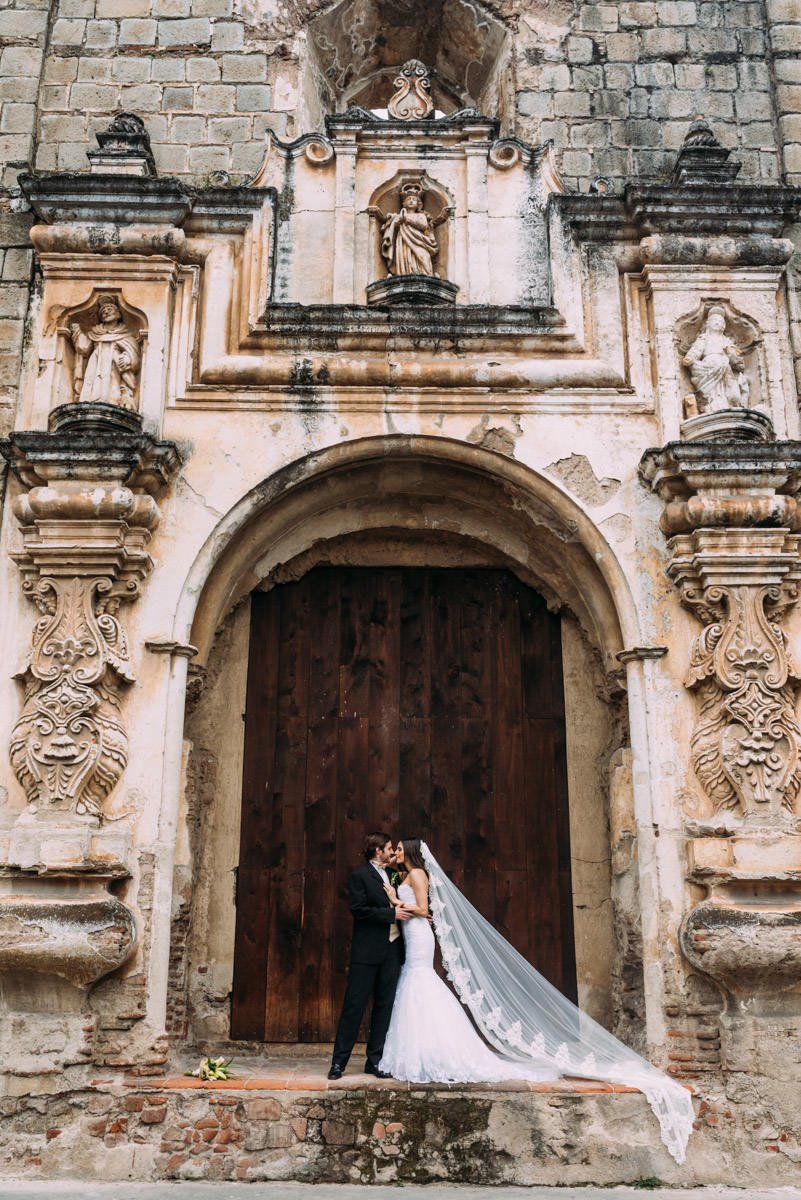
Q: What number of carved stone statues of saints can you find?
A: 3